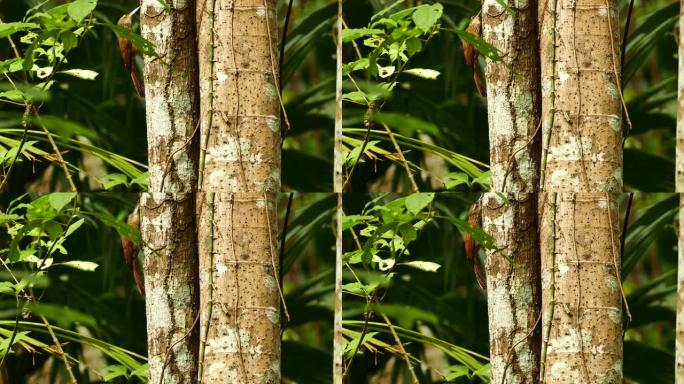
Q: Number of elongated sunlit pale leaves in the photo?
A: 4